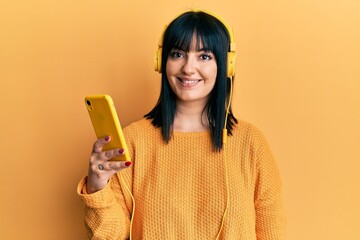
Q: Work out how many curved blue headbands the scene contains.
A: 0